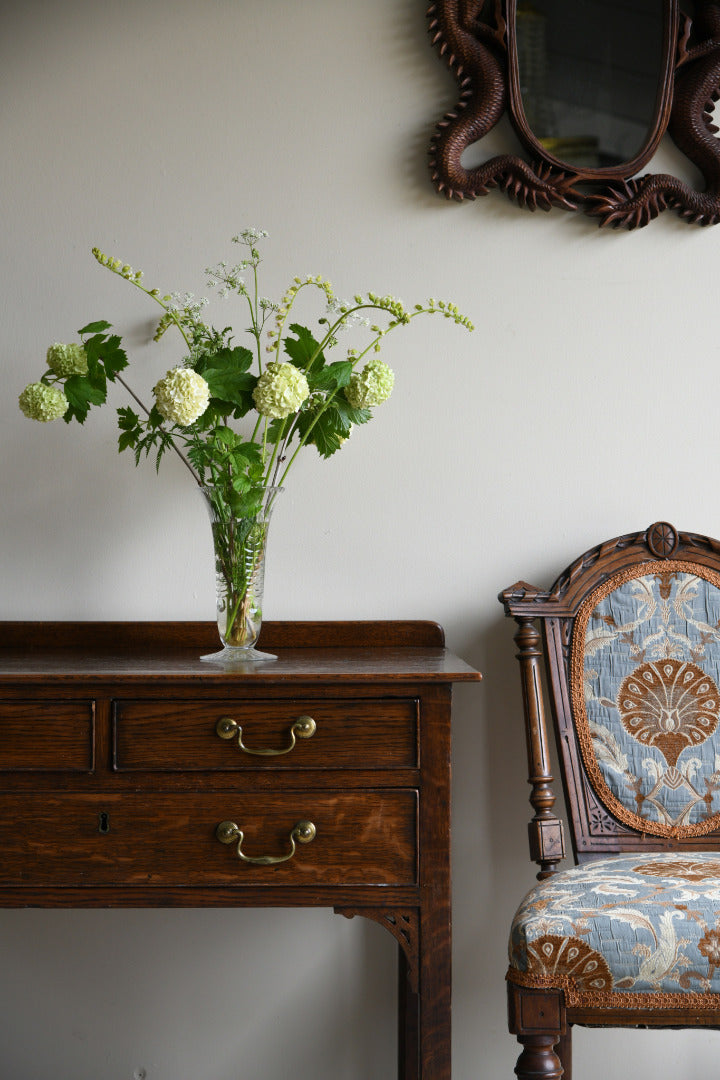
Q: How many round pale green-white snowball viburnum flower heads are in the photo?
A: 5